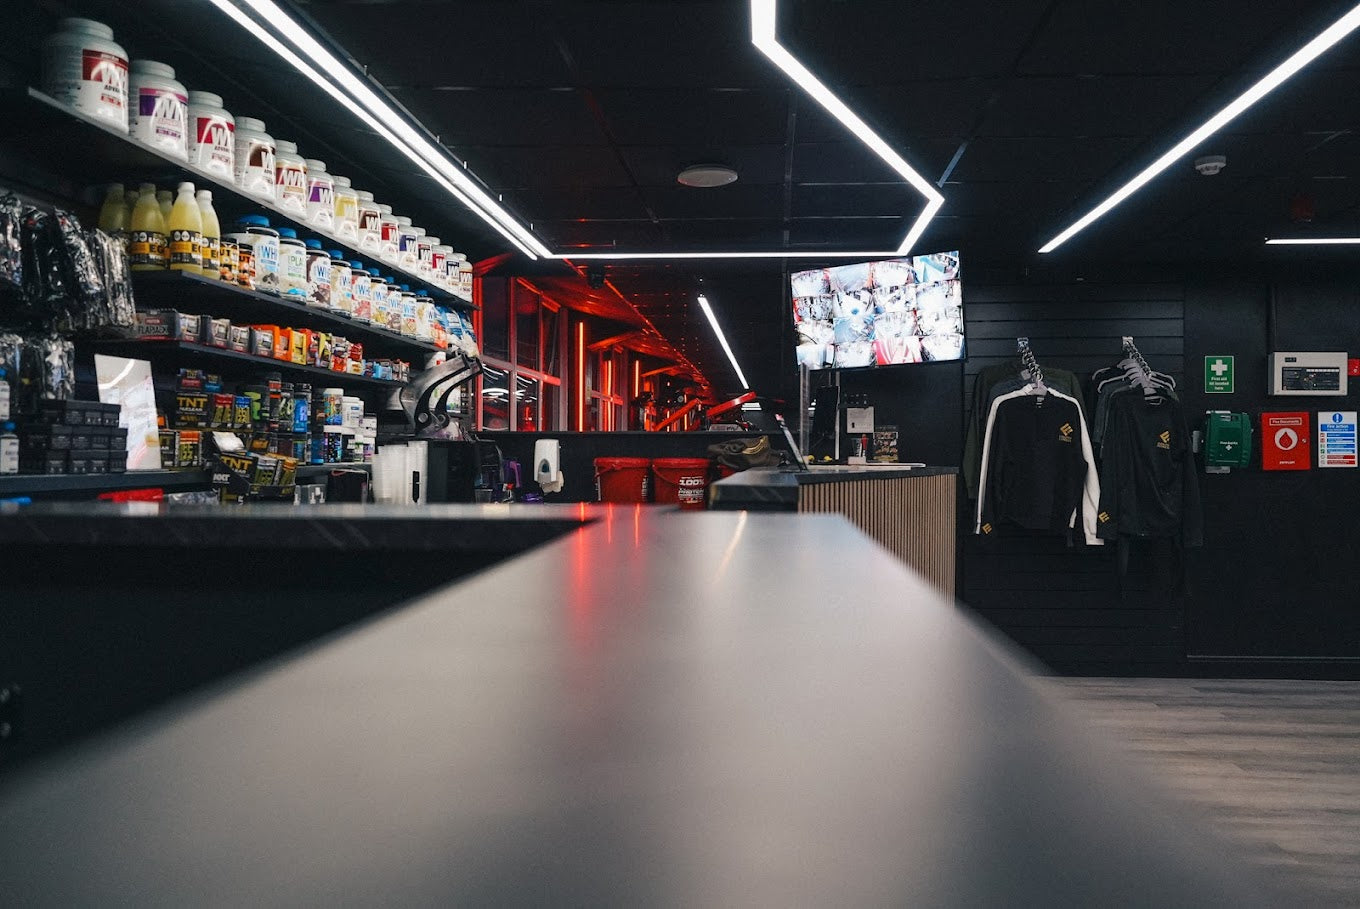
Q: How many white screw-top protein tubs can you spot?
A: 14